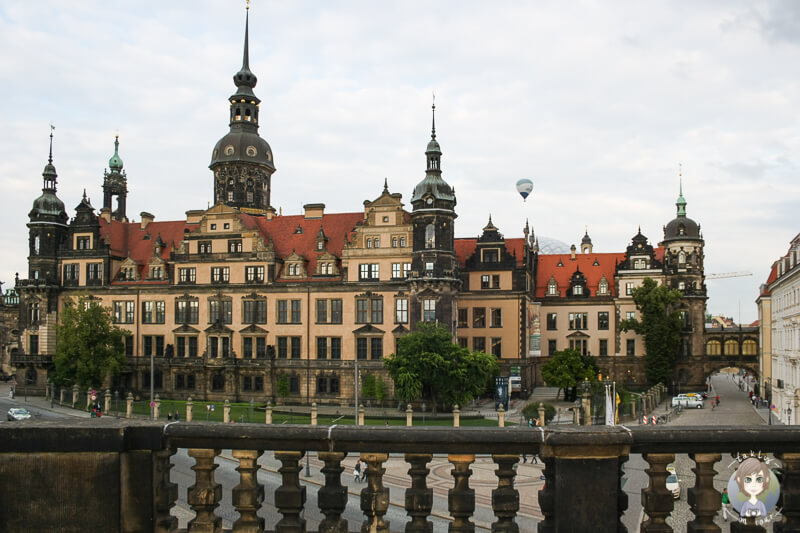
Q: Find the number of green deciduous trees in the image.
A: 4